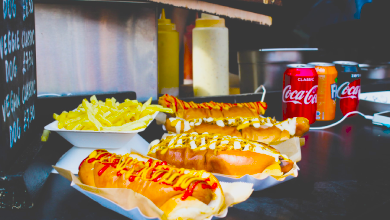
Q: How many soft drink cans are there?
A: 3